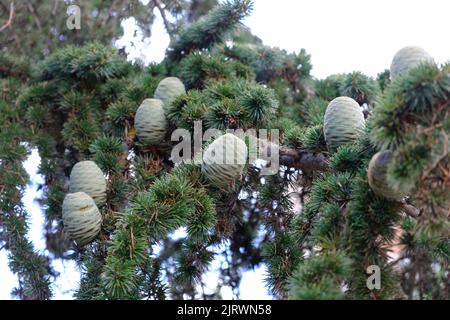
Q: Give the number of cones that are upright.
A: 8